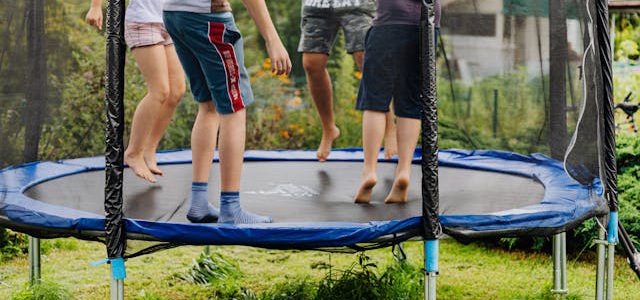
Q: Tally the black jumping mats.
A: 1